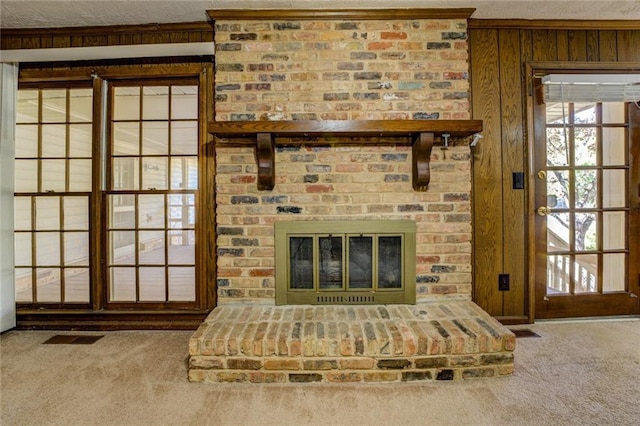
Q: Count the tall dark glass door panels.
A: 4